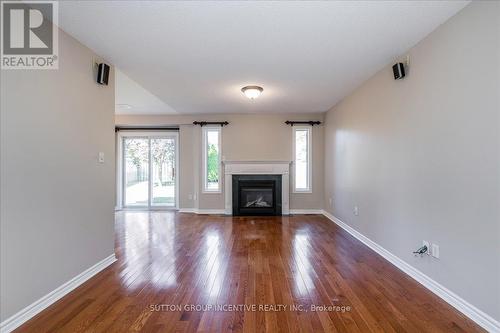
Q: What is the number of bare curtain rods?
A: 3